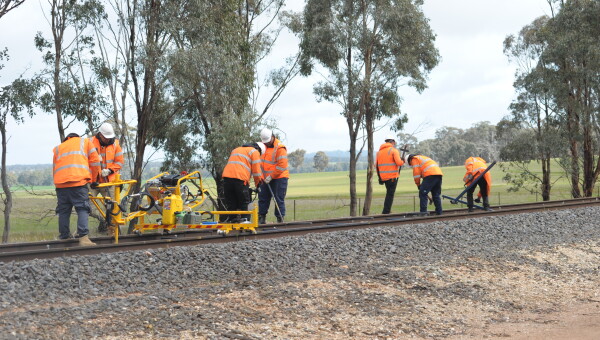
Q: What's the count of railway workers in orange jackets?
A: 7